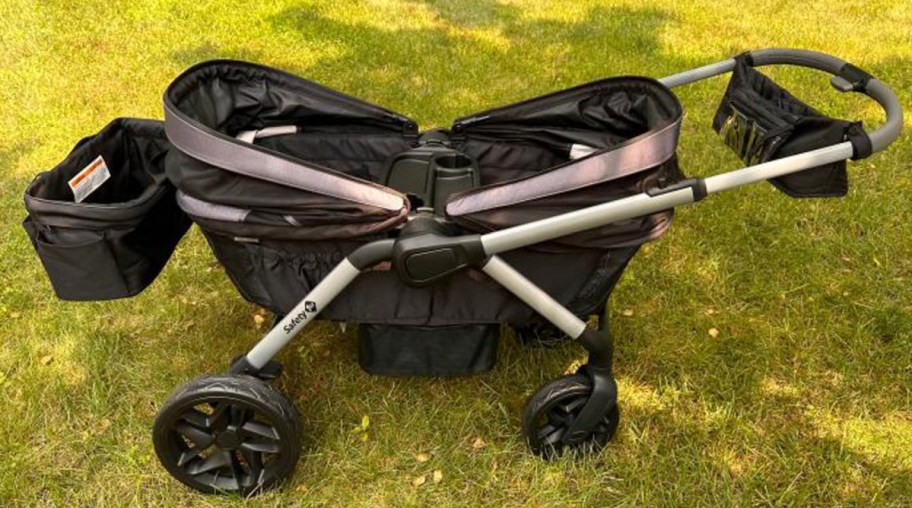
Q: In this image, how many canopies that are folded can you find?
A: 2